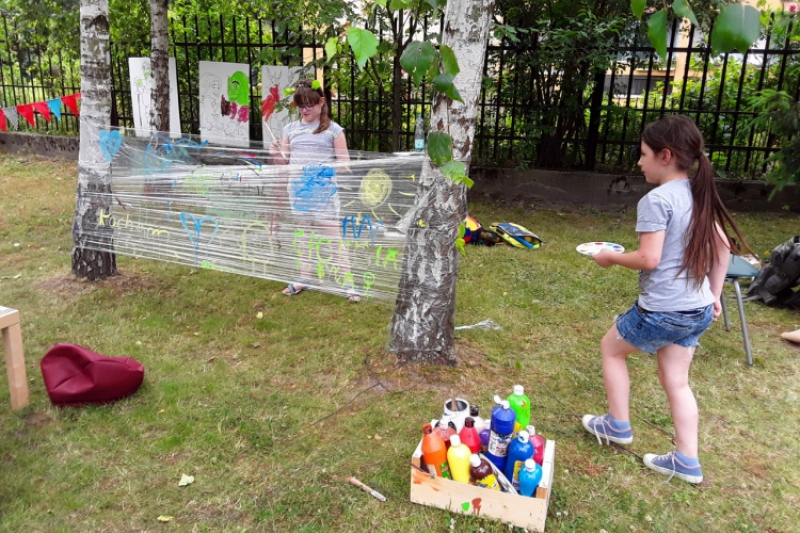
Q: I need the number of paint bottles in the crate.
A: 12